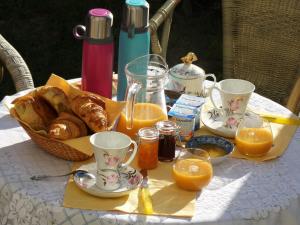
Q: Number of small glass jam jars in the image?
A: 2